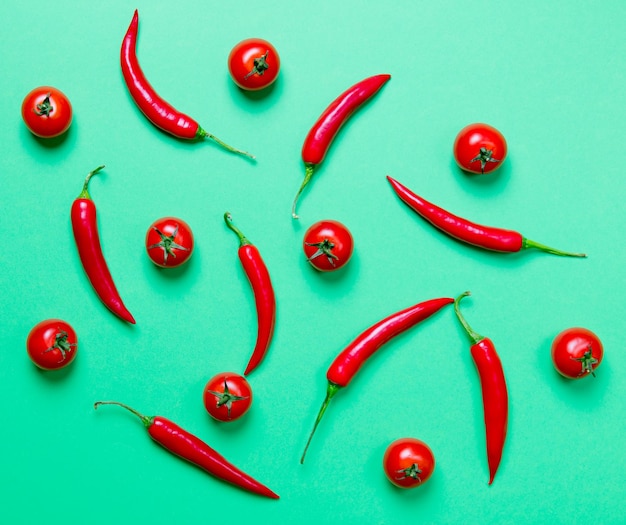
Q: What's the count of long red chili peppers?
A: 8